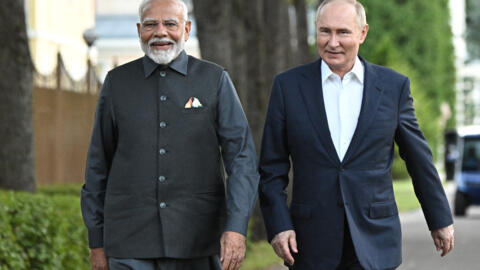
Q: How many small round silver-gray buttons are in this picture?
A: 6